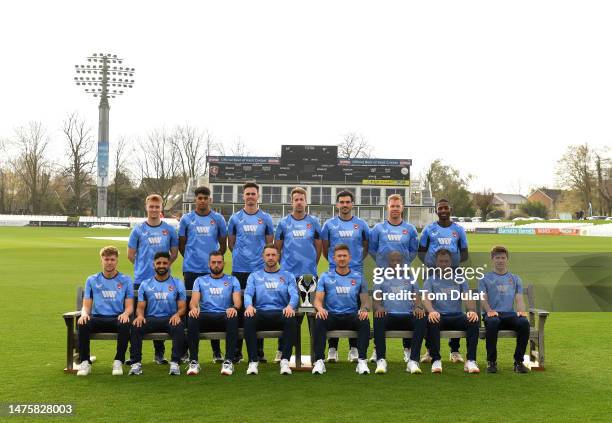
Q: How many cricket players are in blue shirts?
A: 15